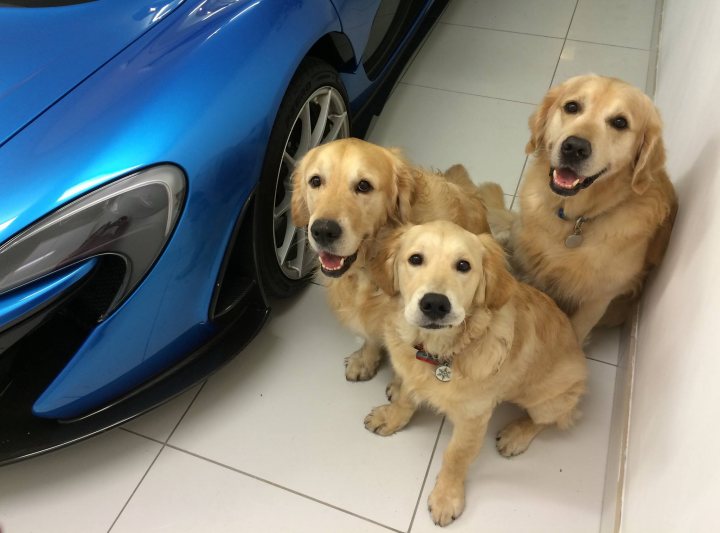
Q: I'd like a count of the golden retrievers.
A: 3